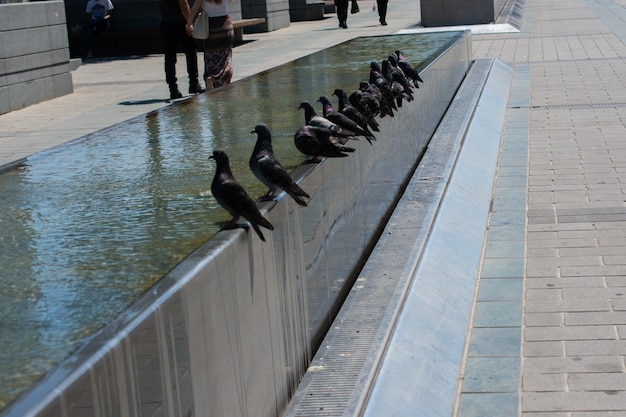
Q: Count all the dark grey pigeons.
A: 12